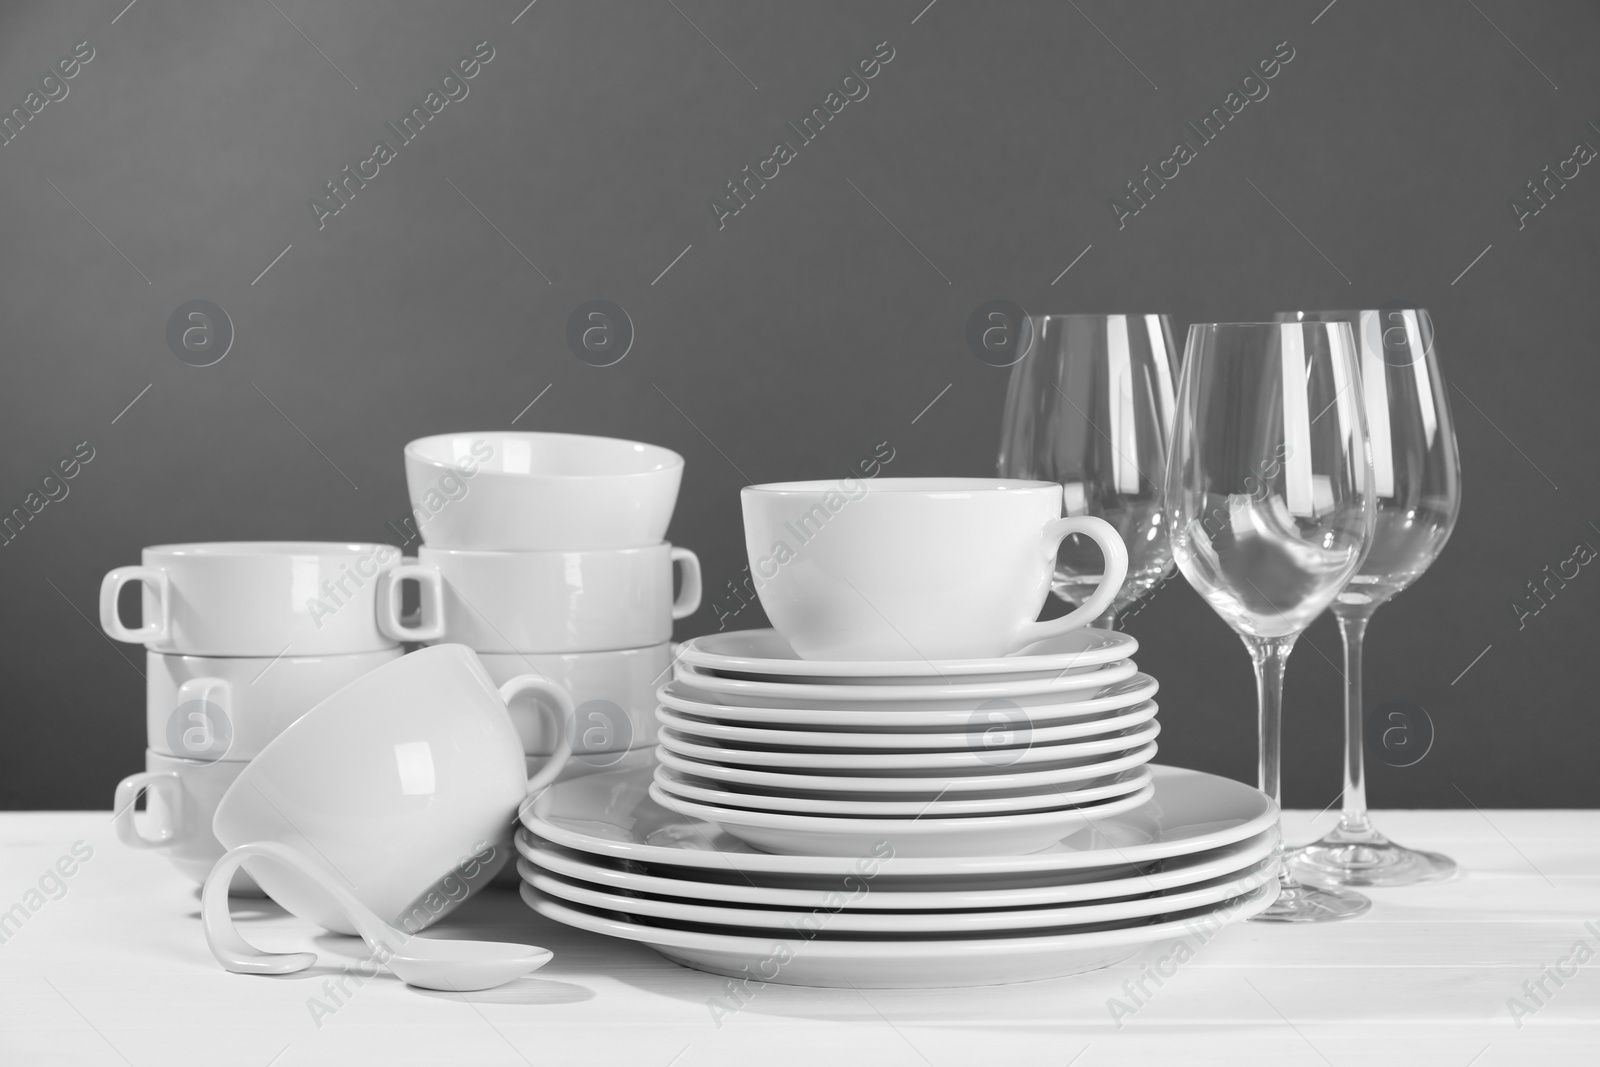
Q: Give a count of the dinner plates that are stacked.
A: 4